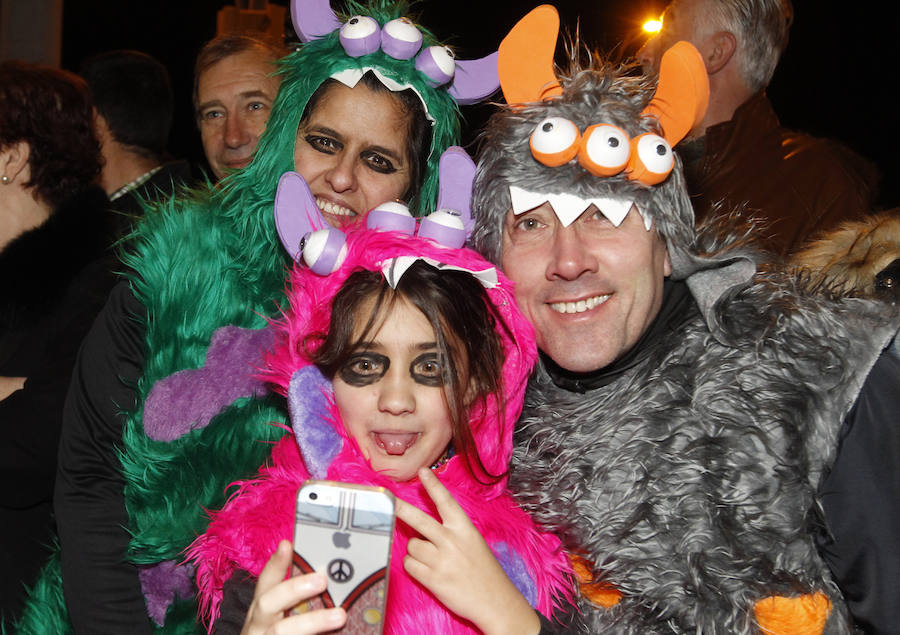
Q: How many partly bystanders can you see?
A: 4